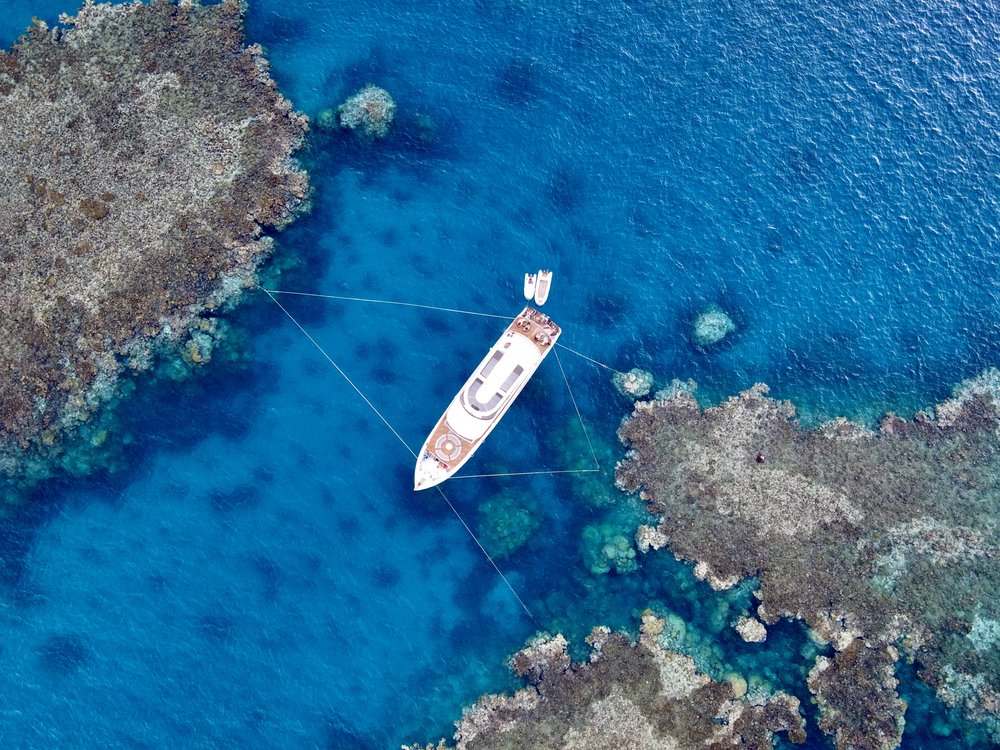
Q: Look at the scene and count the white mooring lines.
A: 6